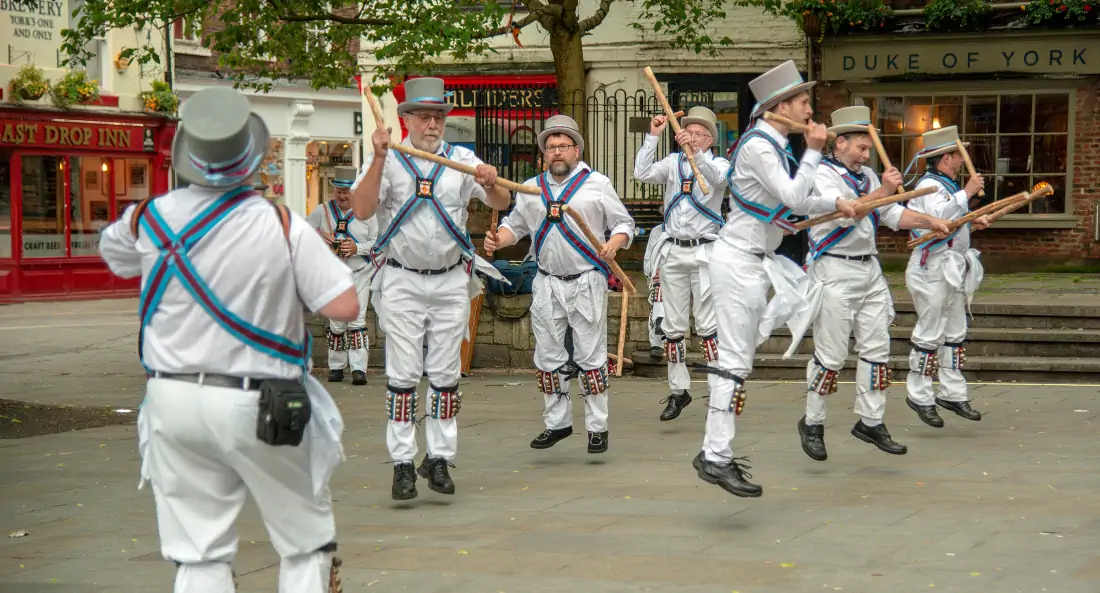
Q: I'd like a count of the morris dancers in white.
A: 8